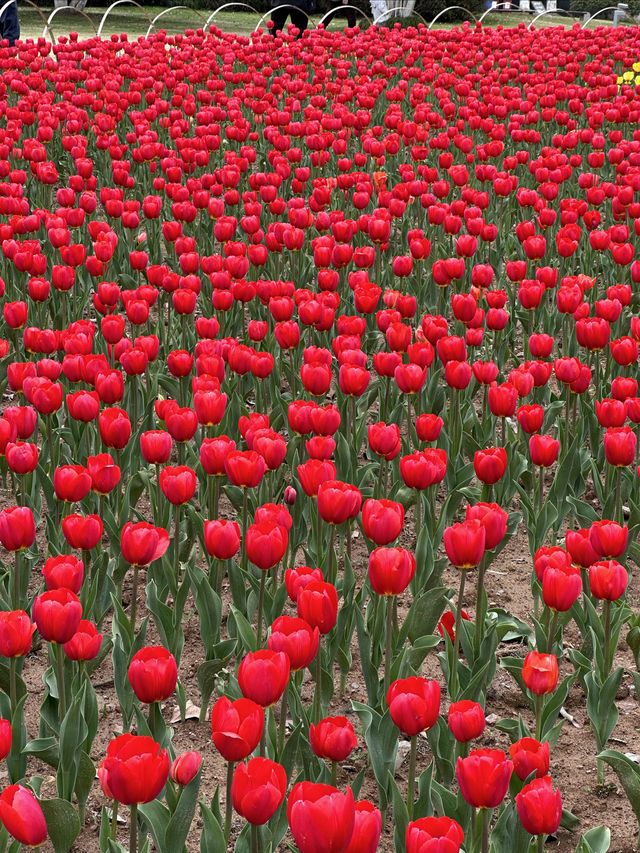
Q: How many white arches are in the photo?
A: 12